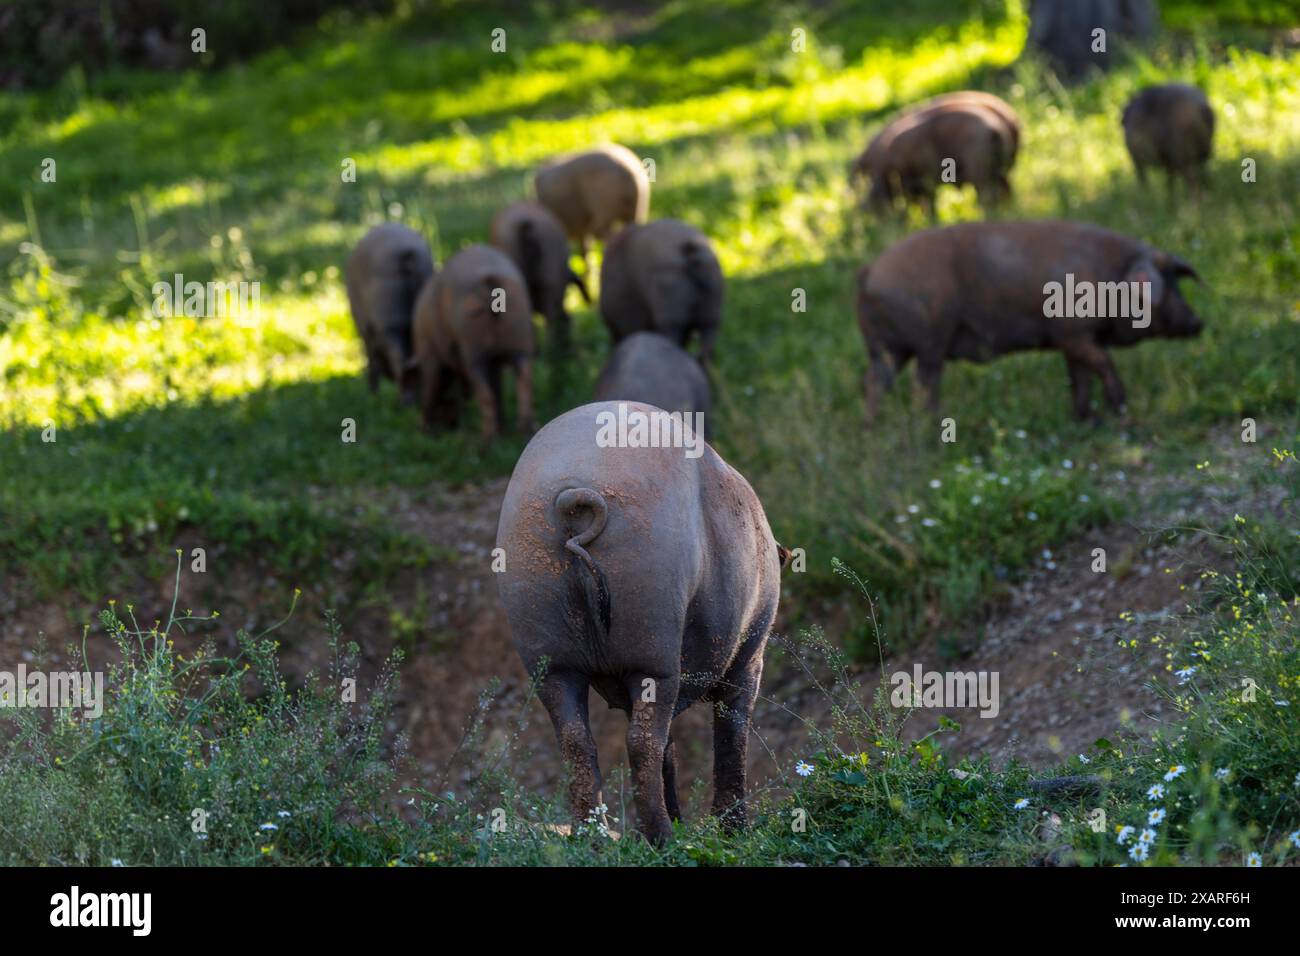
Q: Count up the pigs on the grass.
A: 11